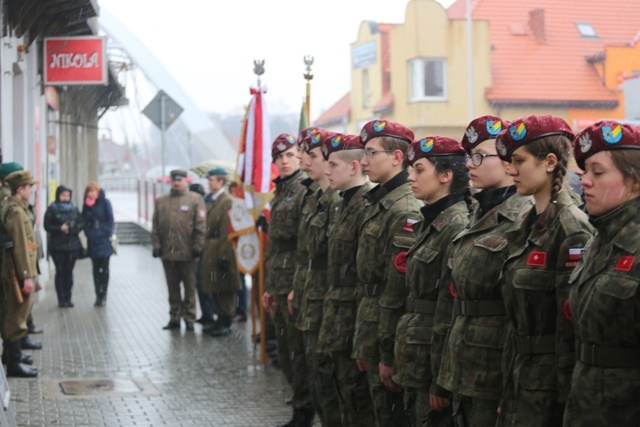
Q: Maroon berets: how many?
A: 9